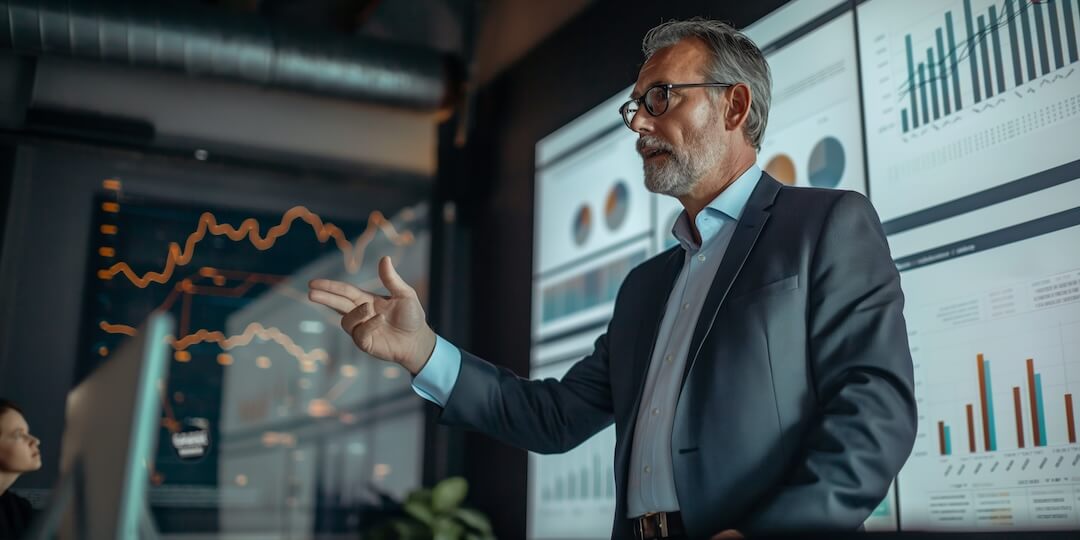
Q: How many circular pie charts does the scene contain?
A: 4